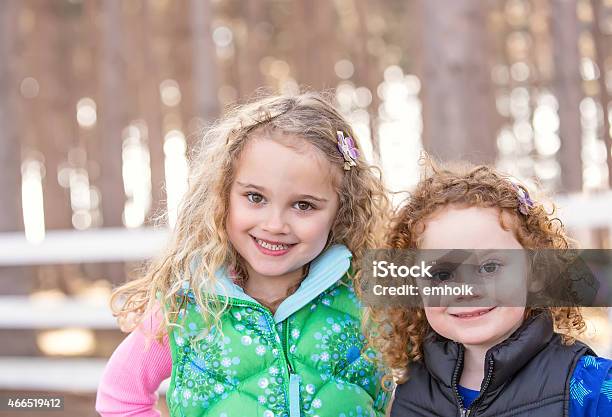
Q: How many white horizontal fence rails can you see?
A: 3